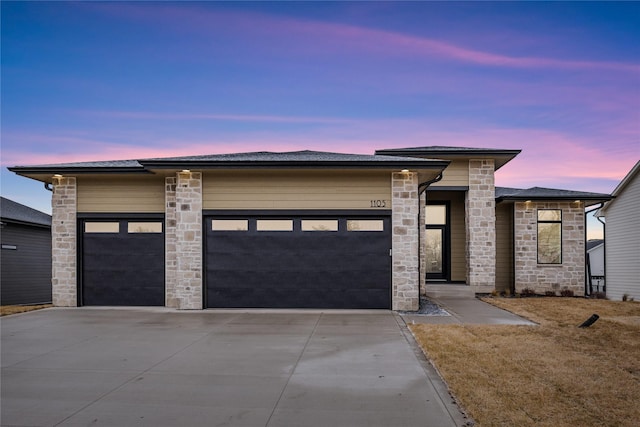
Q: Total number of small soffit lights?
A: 5